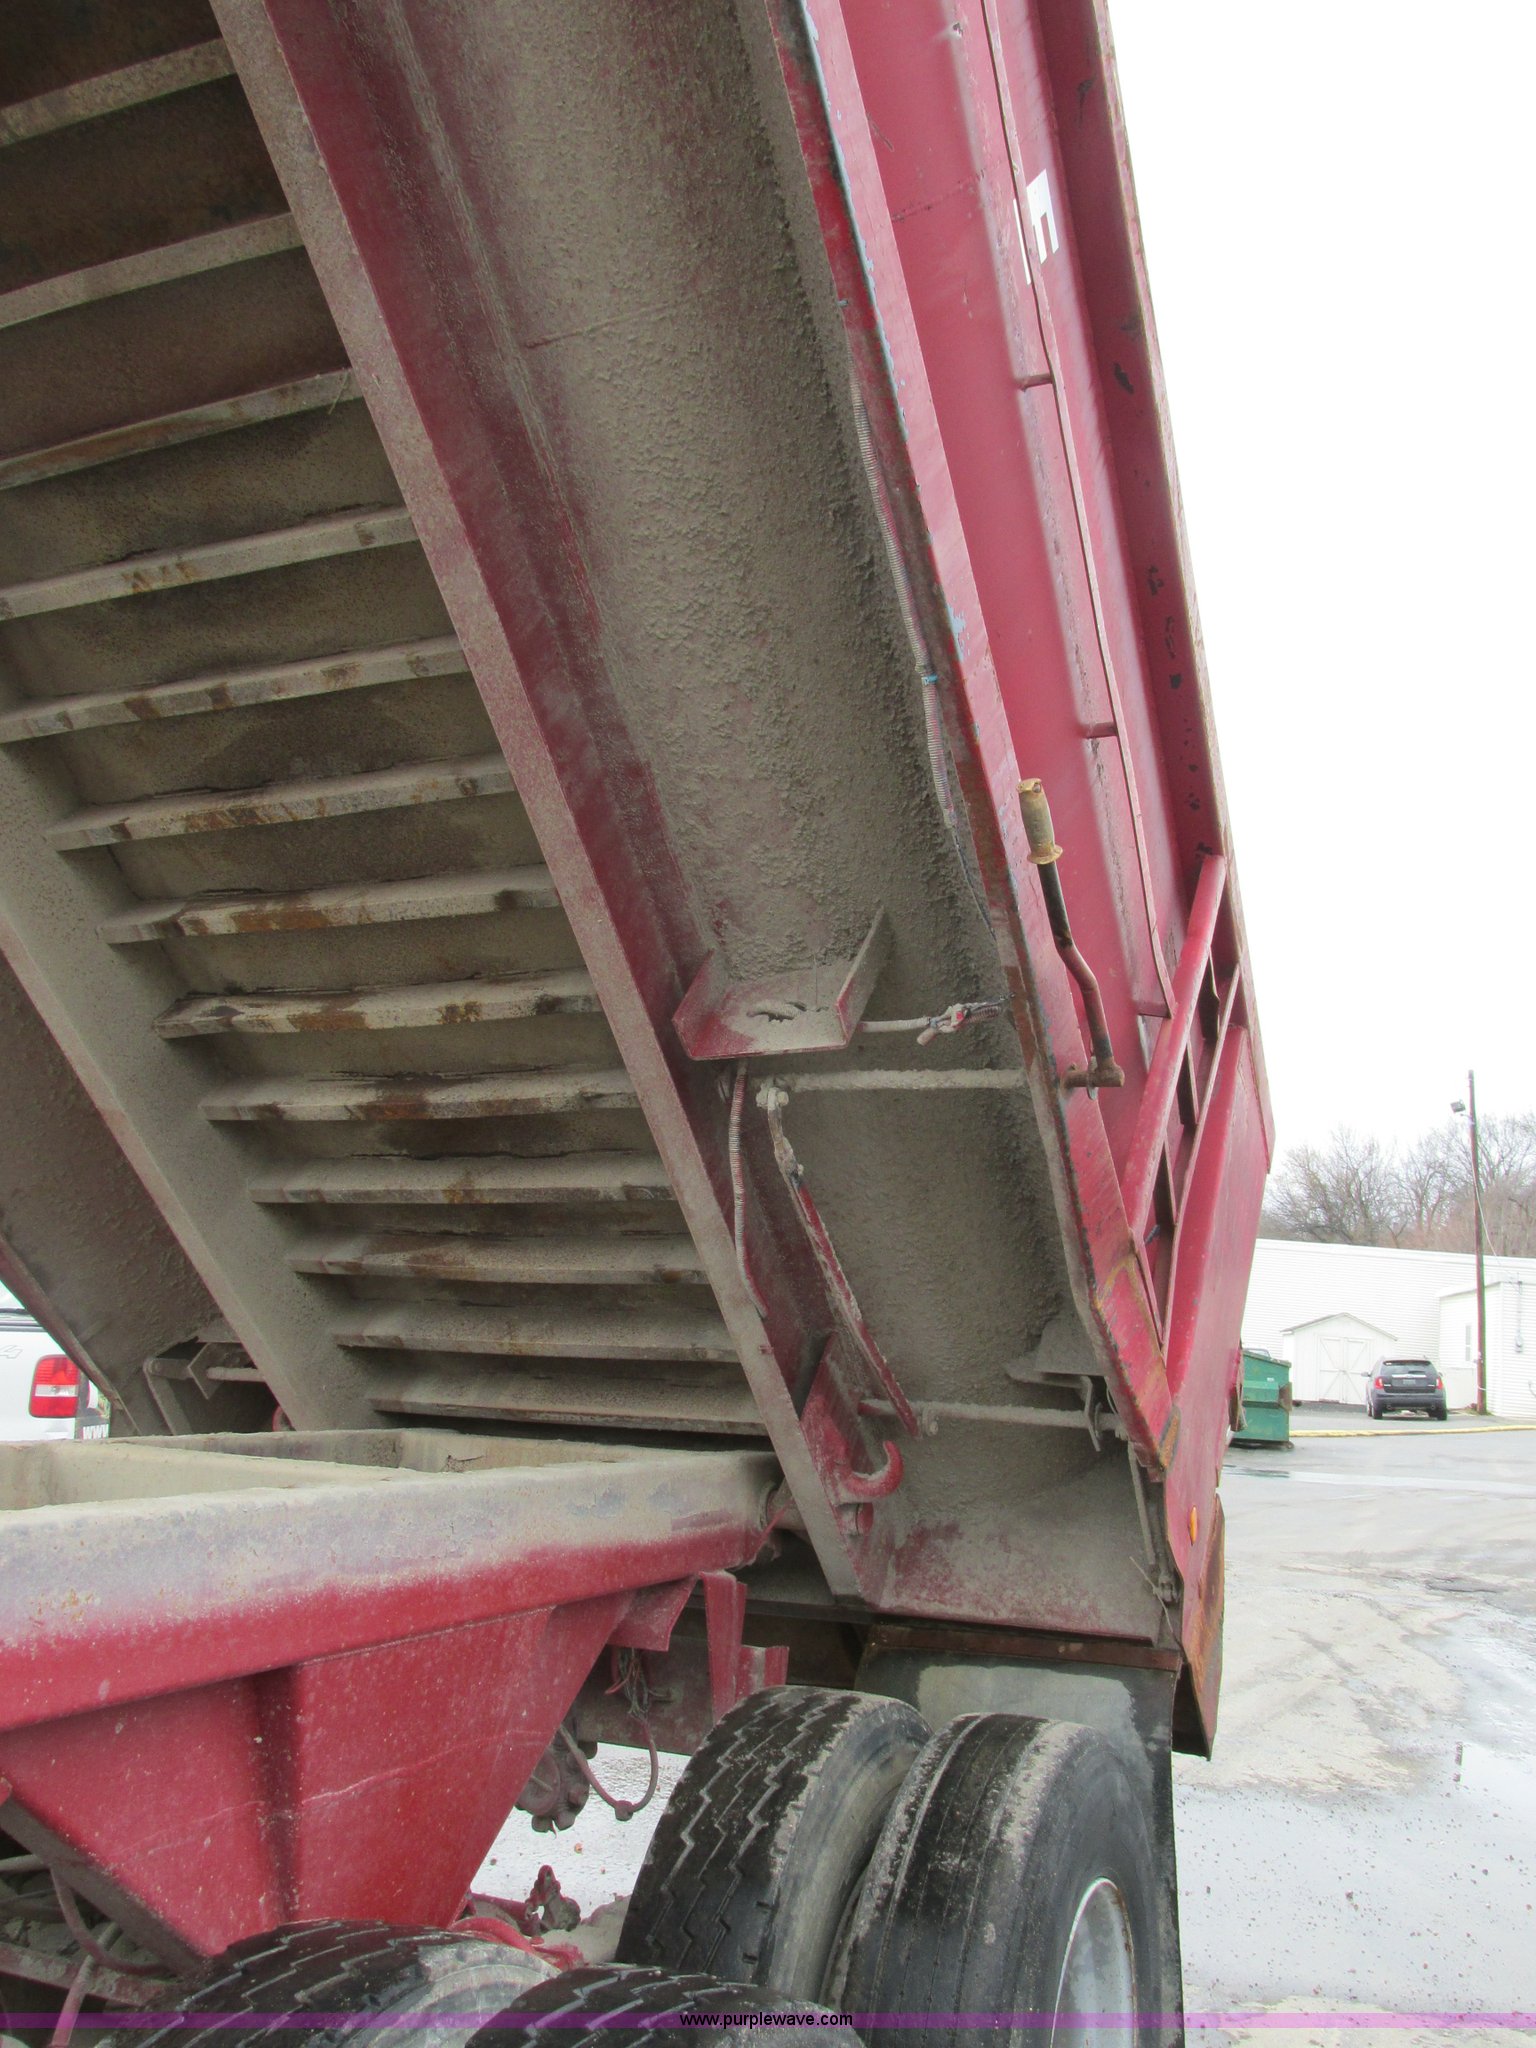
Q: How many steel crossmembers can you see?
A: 13